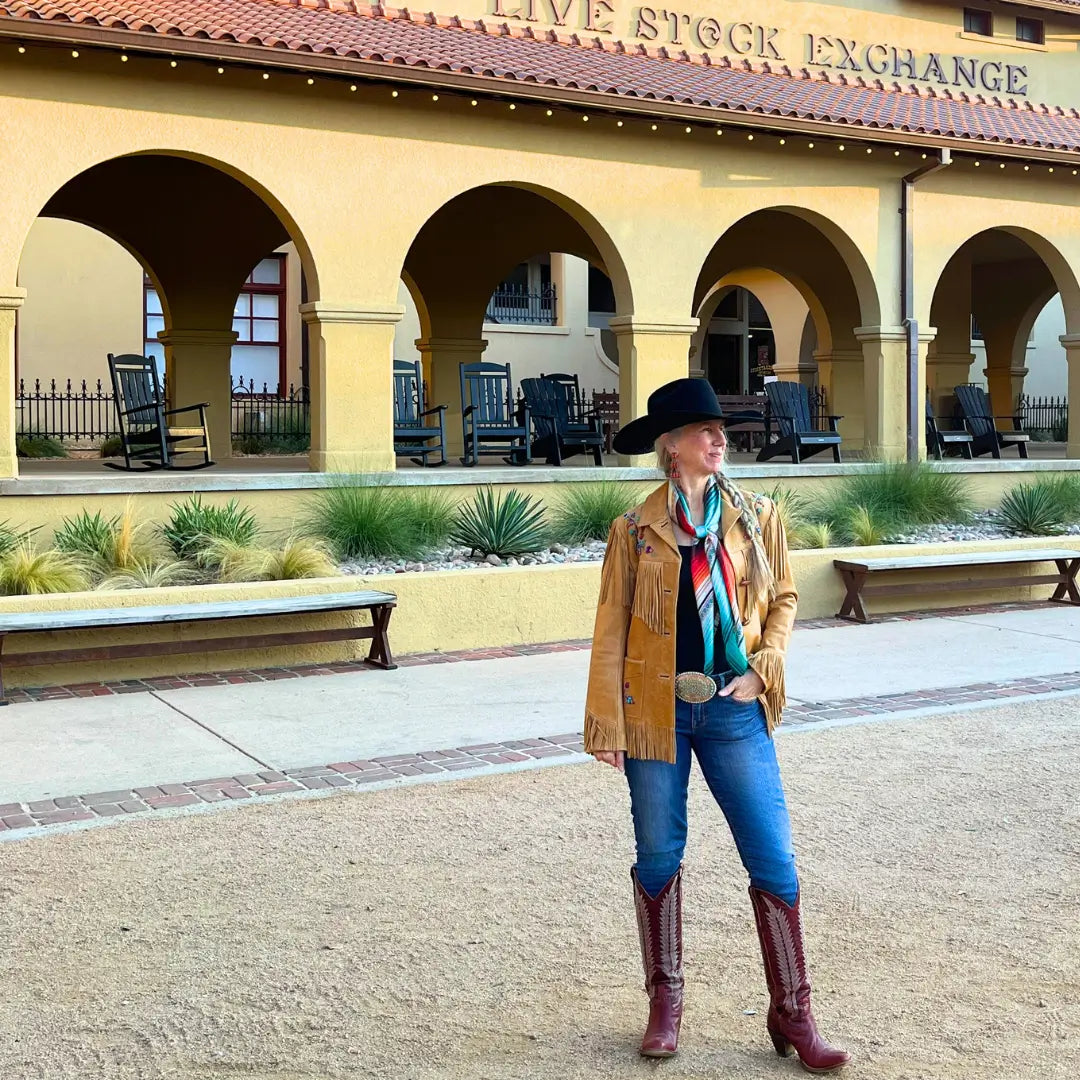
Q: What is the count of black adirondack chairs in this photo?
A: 4